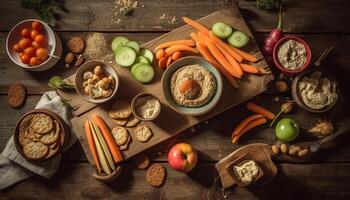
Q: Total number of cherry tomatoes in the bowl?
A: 11